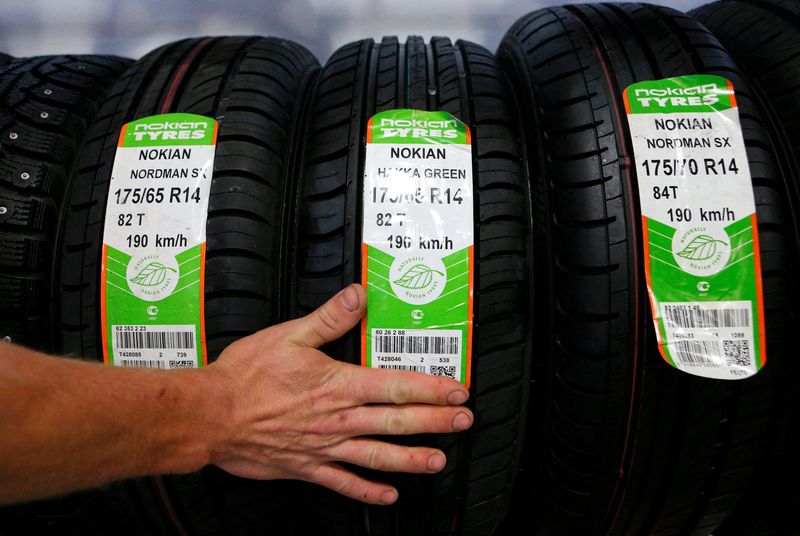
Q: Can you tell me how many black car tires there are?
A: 5